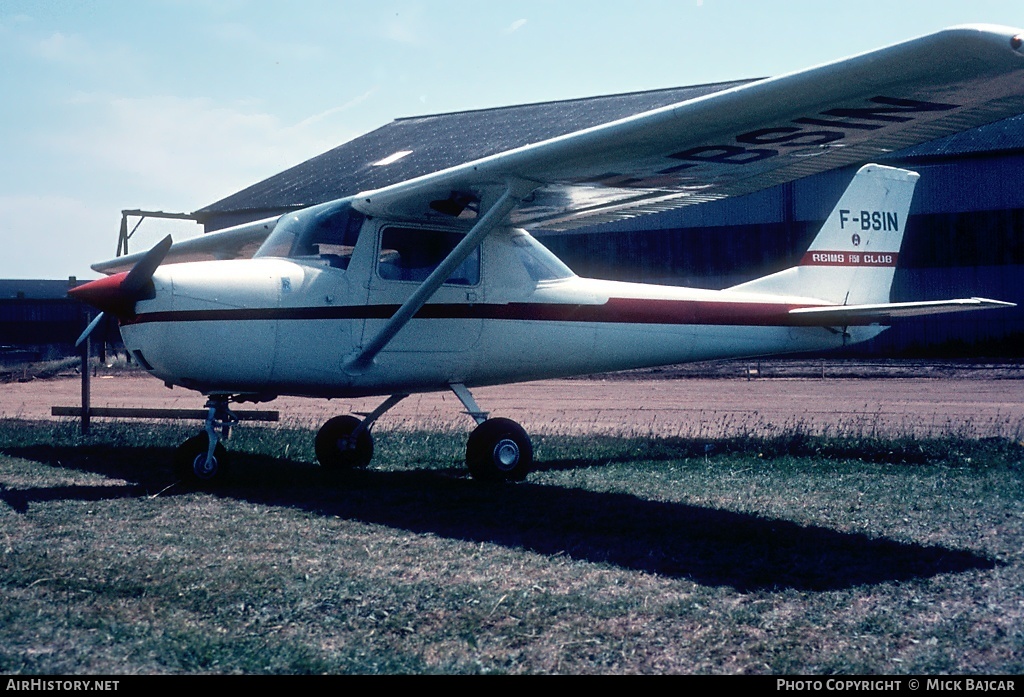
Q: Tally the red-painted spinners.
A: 1